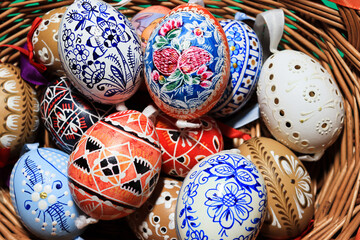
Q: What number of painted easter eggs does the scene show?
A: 14